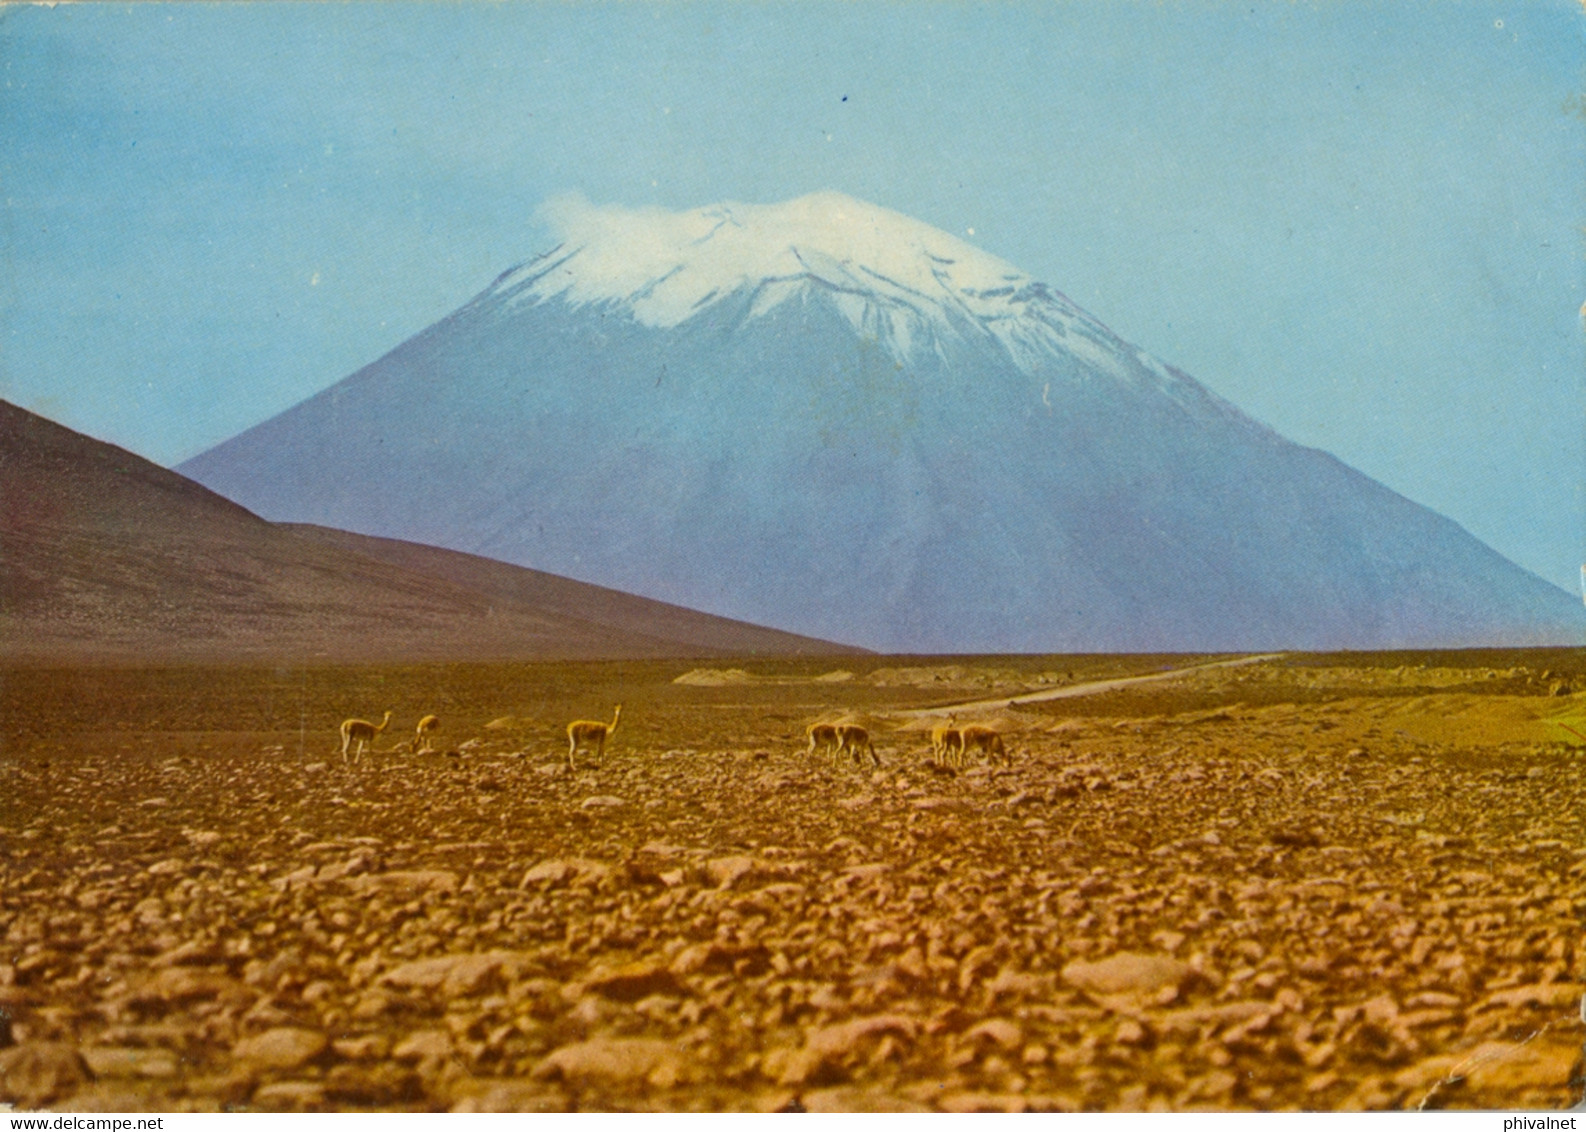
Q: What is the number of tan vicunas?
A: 7